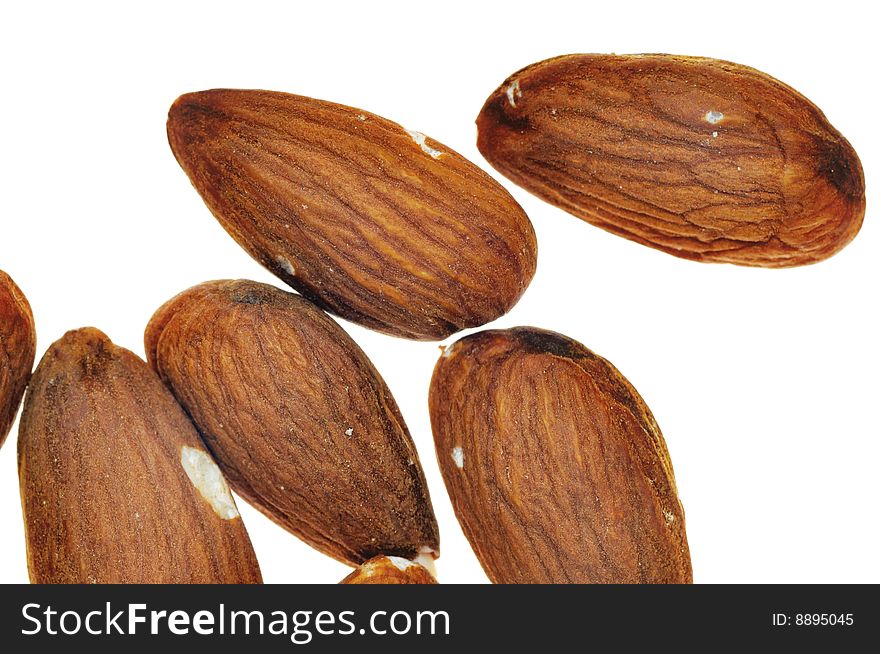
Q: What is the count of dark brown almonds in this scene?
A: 7